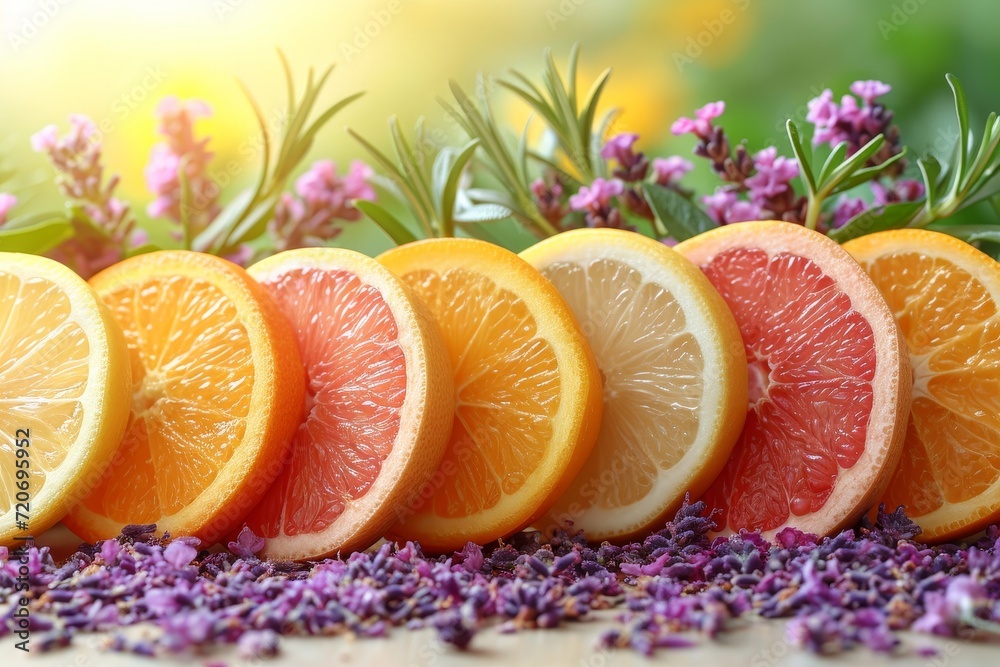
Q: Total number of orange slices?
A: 3